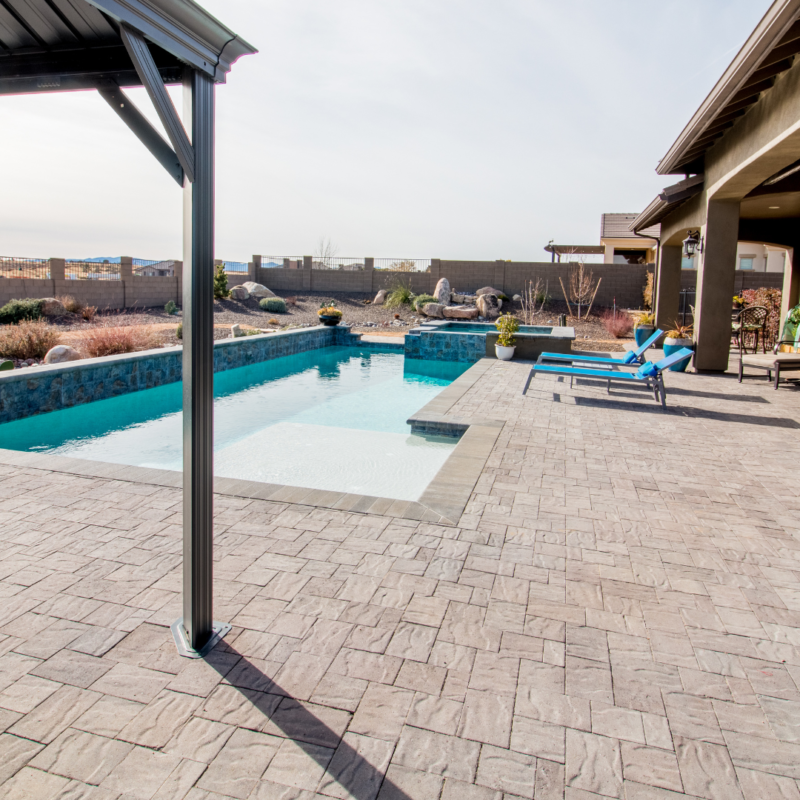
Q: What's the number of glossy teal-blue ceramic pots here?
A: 2